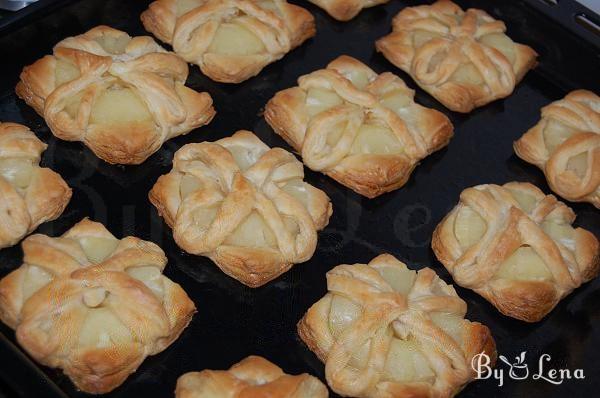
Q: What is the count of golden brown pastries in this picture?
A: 12